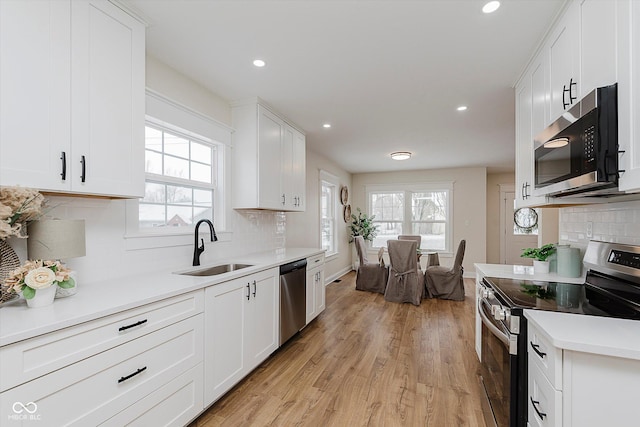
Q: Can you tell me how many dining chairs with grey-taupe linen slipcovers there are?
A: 4